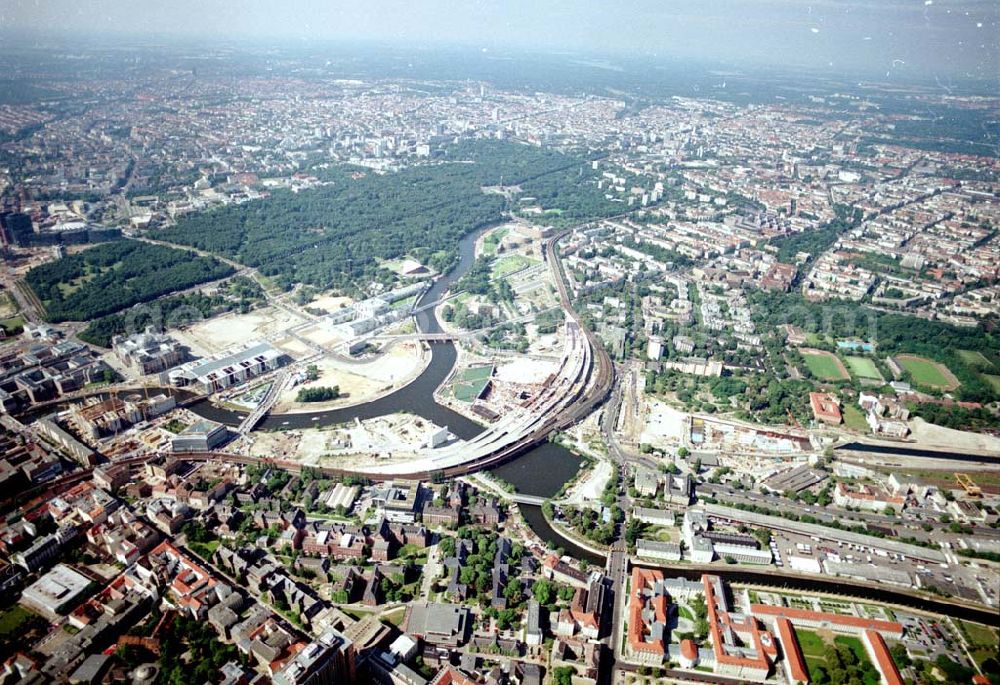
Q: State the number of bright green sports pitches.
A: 3